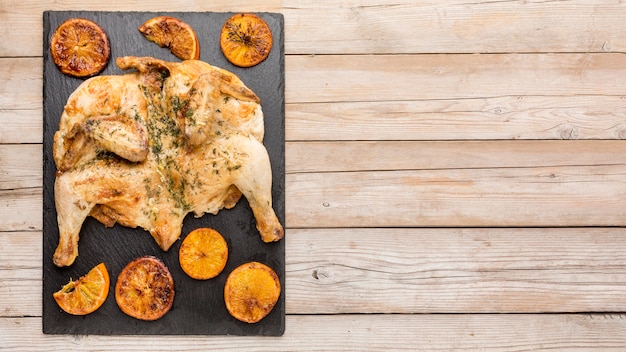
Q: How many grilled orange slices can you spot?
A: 7